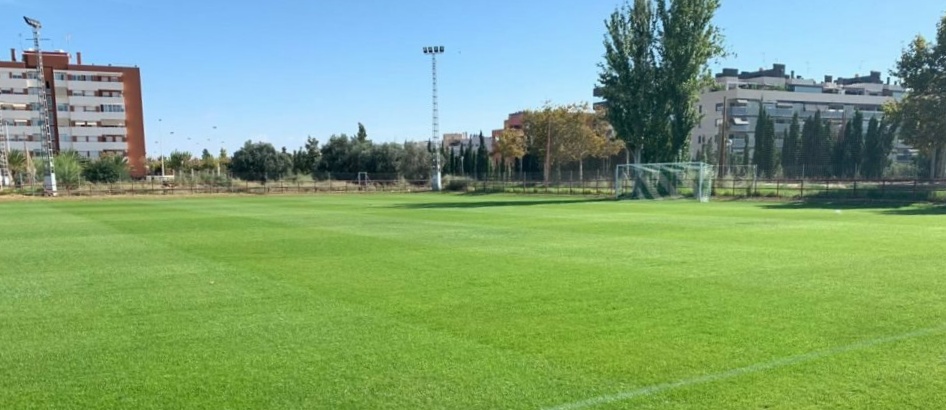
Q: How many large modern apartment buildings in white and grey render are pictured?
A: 1